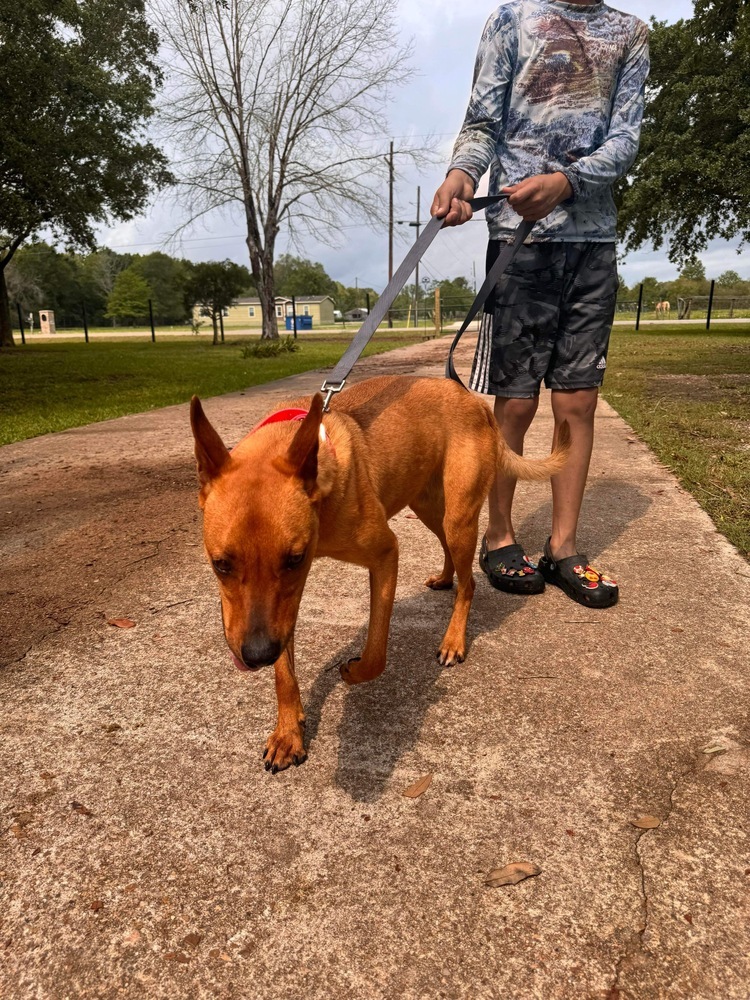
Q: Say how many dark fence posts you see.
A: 8